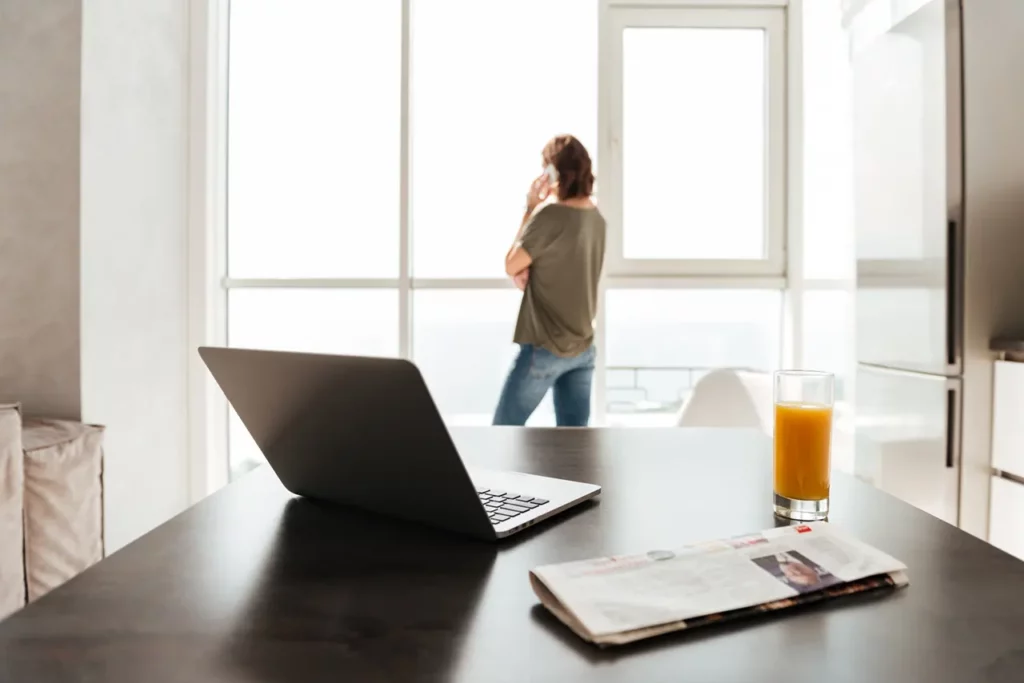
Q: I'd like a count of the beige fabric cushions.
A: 2